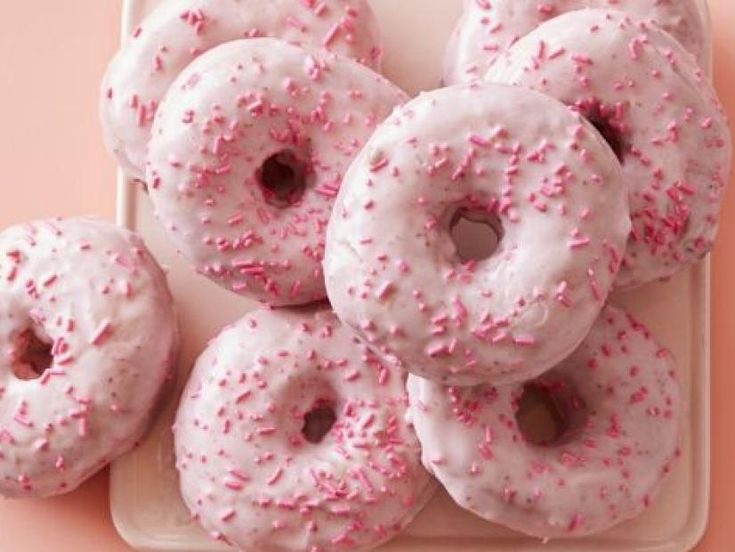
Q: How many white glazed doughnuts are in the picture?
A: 8